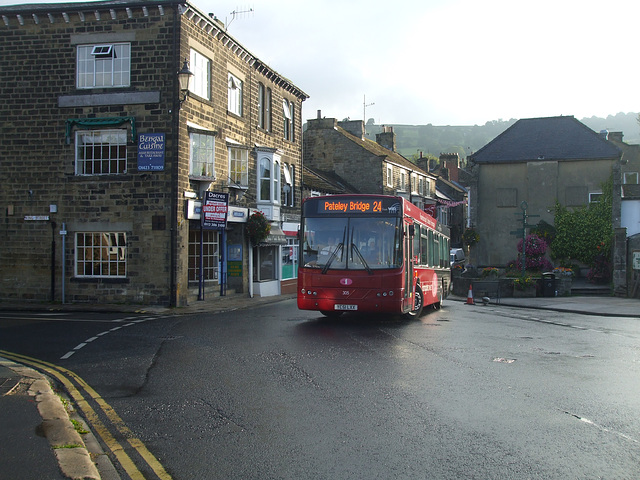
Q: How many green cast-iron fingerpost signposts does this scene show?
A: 1